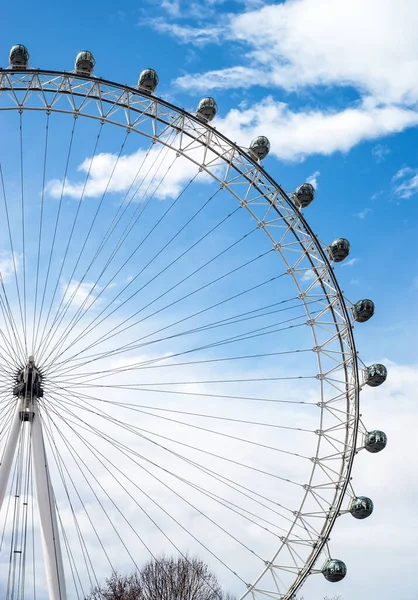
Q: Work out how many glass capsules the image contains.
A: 12